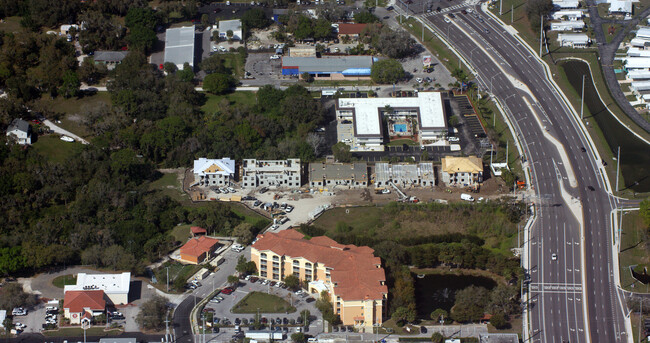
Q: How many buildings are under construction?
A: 5